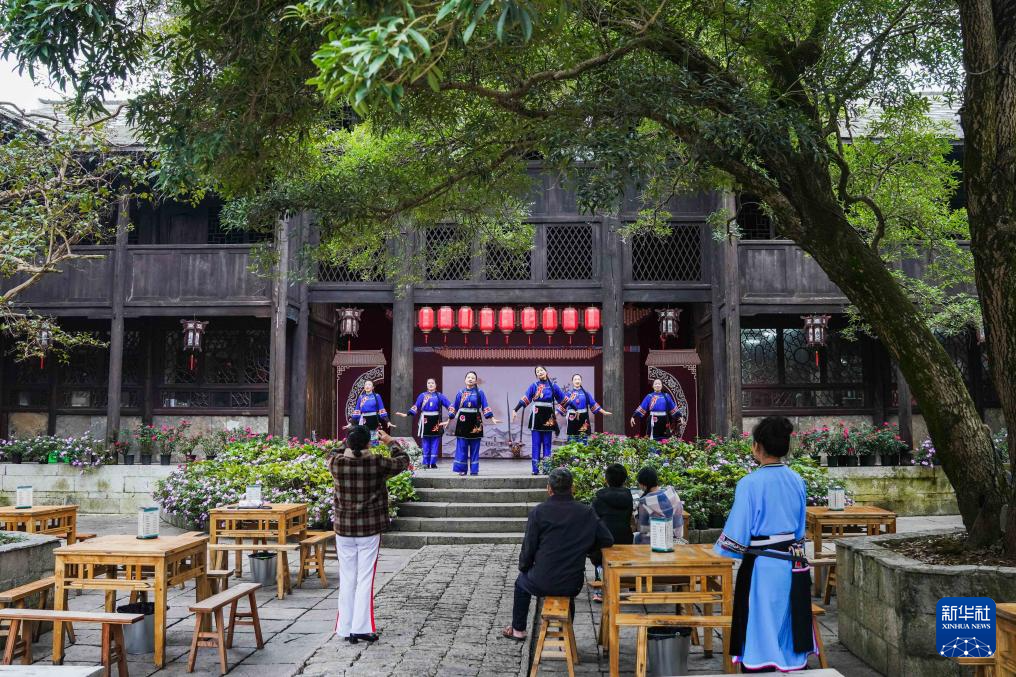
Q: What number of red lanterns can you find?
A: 9